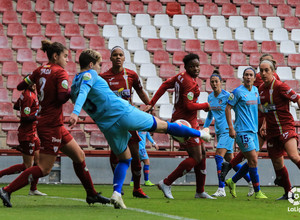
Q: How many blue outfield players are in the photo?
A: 4